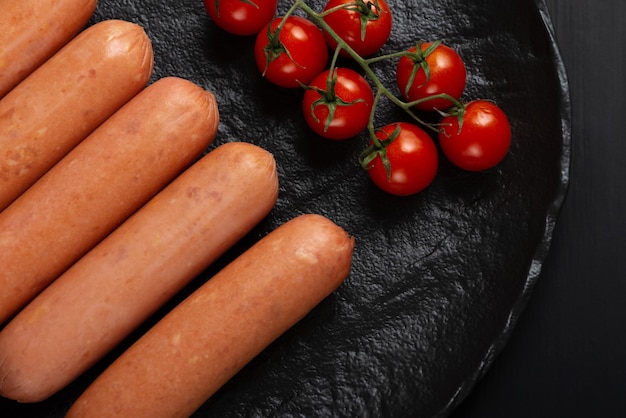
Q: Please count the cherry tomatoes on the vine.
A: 7